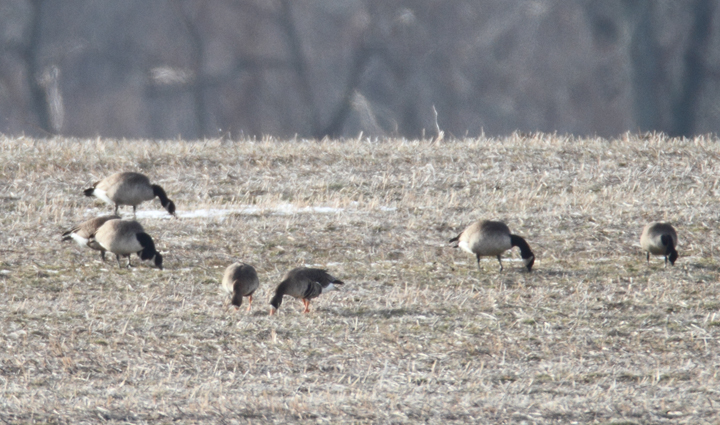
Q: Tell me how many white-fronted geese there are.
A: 2